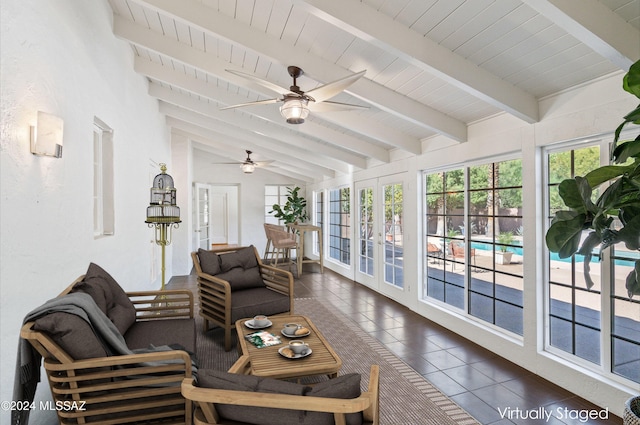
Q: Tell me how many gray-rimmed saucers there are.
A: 3